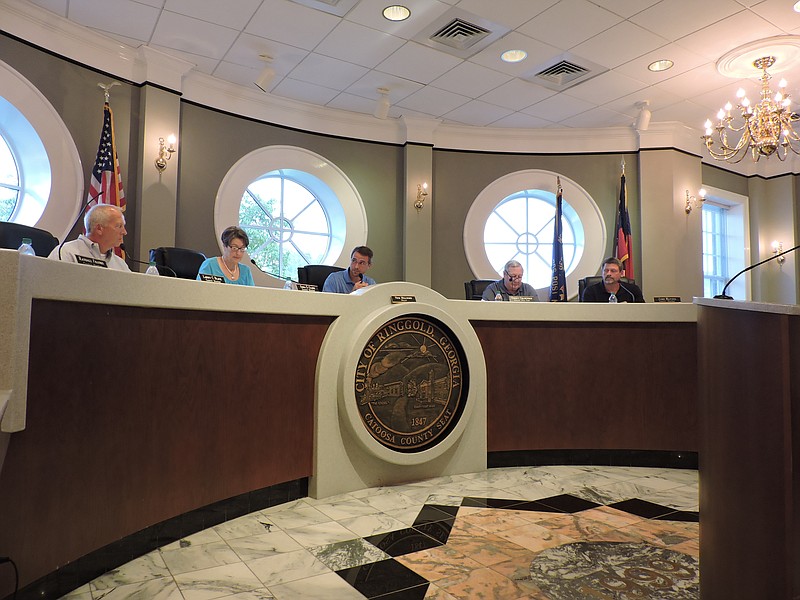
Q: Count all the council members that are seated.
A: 5